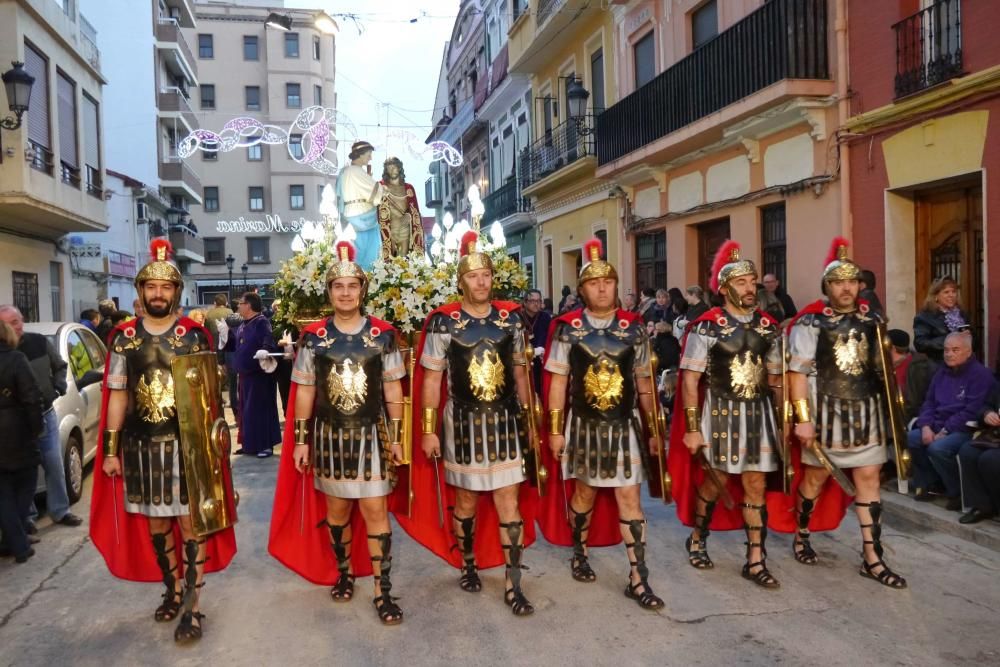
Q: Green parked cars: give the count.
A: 0